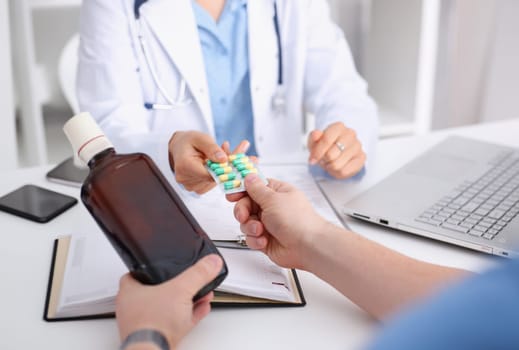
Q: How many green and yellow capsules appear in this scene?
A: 9